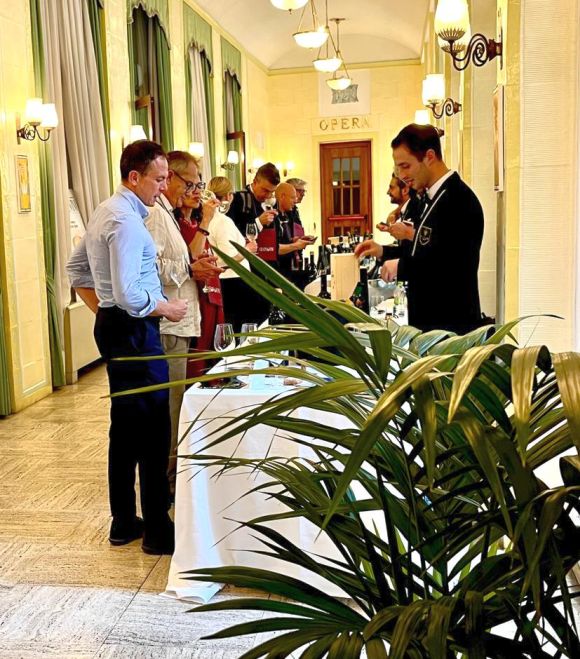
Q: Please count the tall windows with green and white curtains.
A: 4